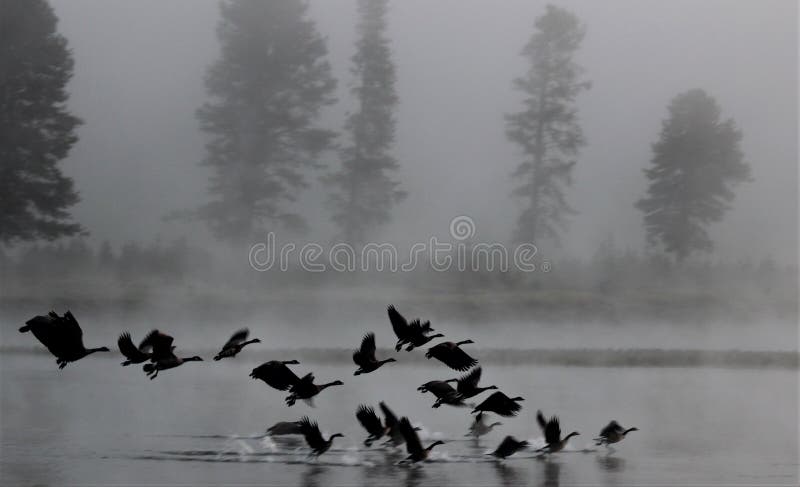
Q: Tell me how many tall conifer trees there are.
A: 5